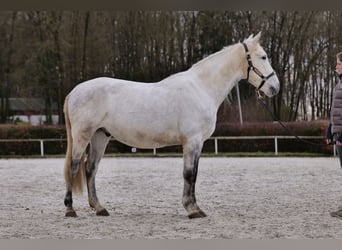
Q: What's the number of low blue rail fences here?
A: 0